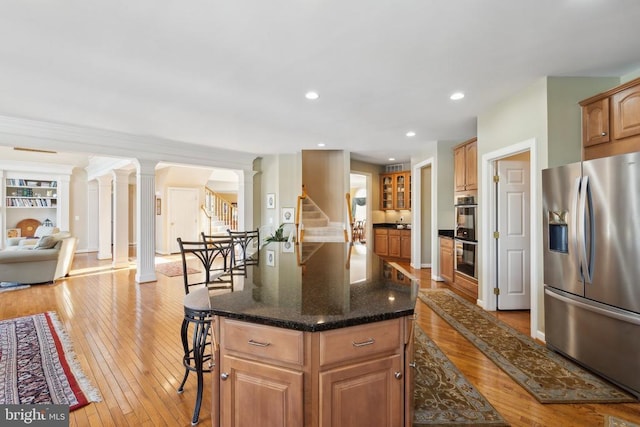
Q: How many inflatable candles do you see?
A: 0